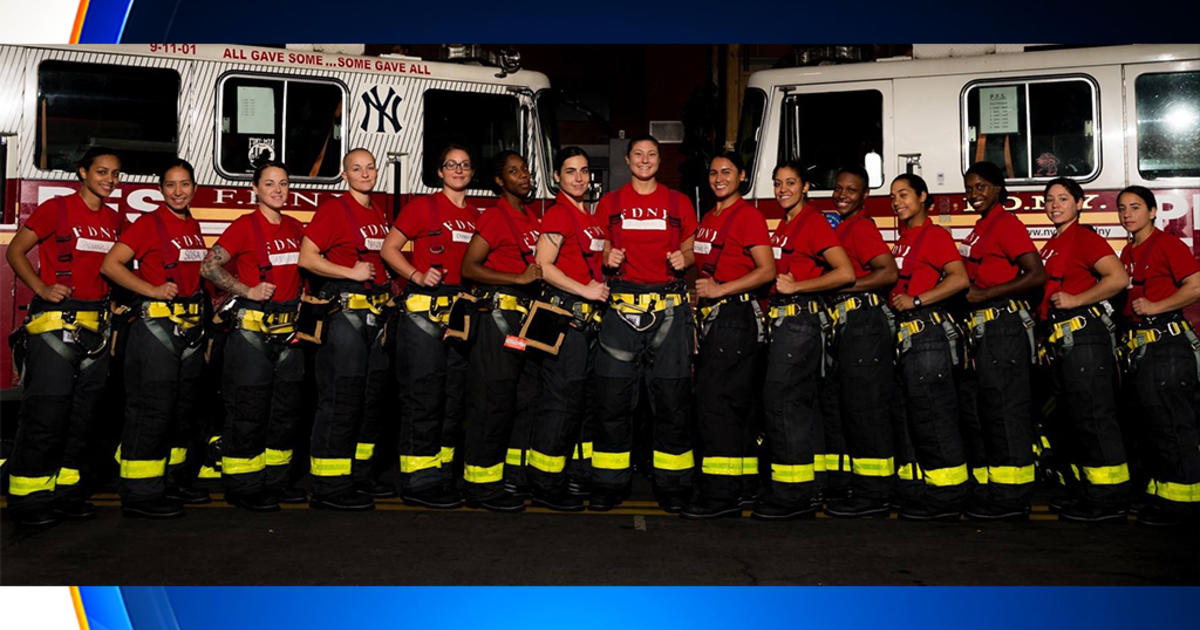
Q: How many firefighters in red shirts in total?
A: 15